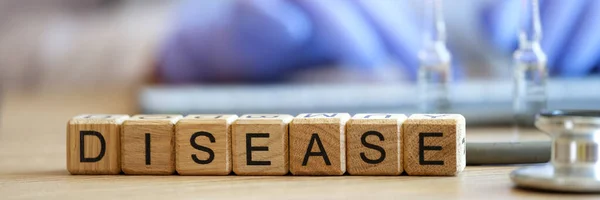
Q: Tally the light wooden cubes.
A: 7